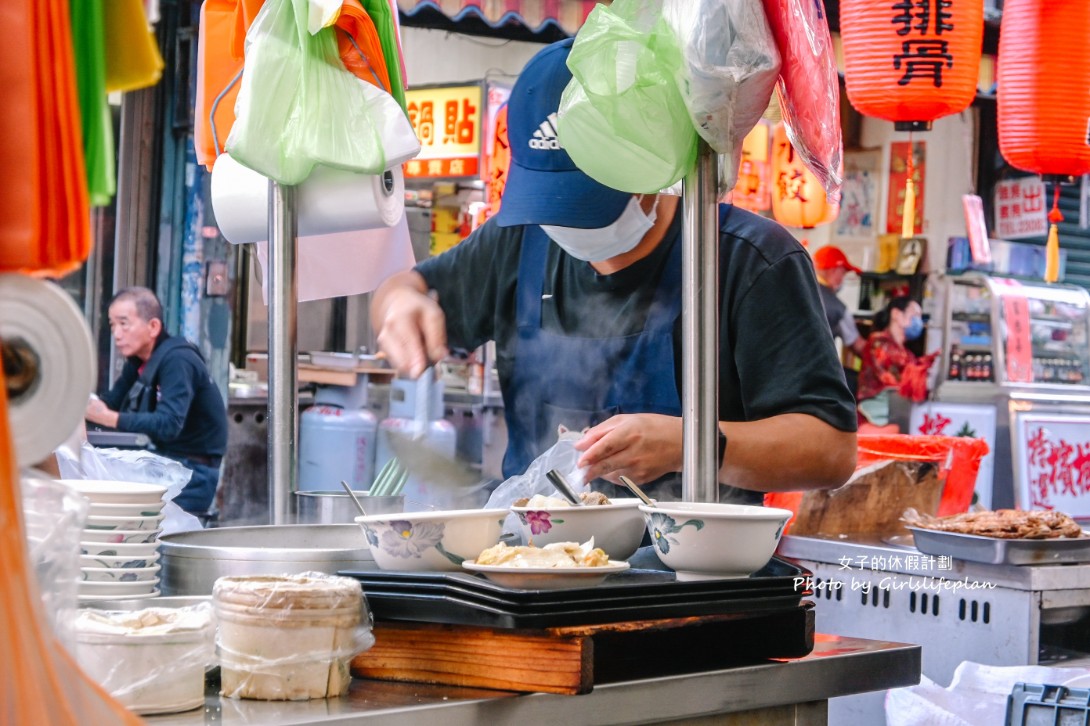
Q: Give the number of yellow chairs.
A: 0